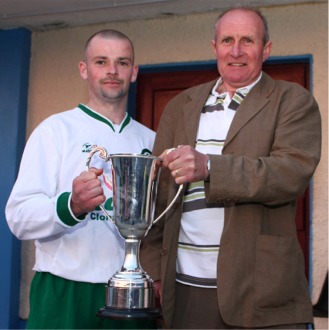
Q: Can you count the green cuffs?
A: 1